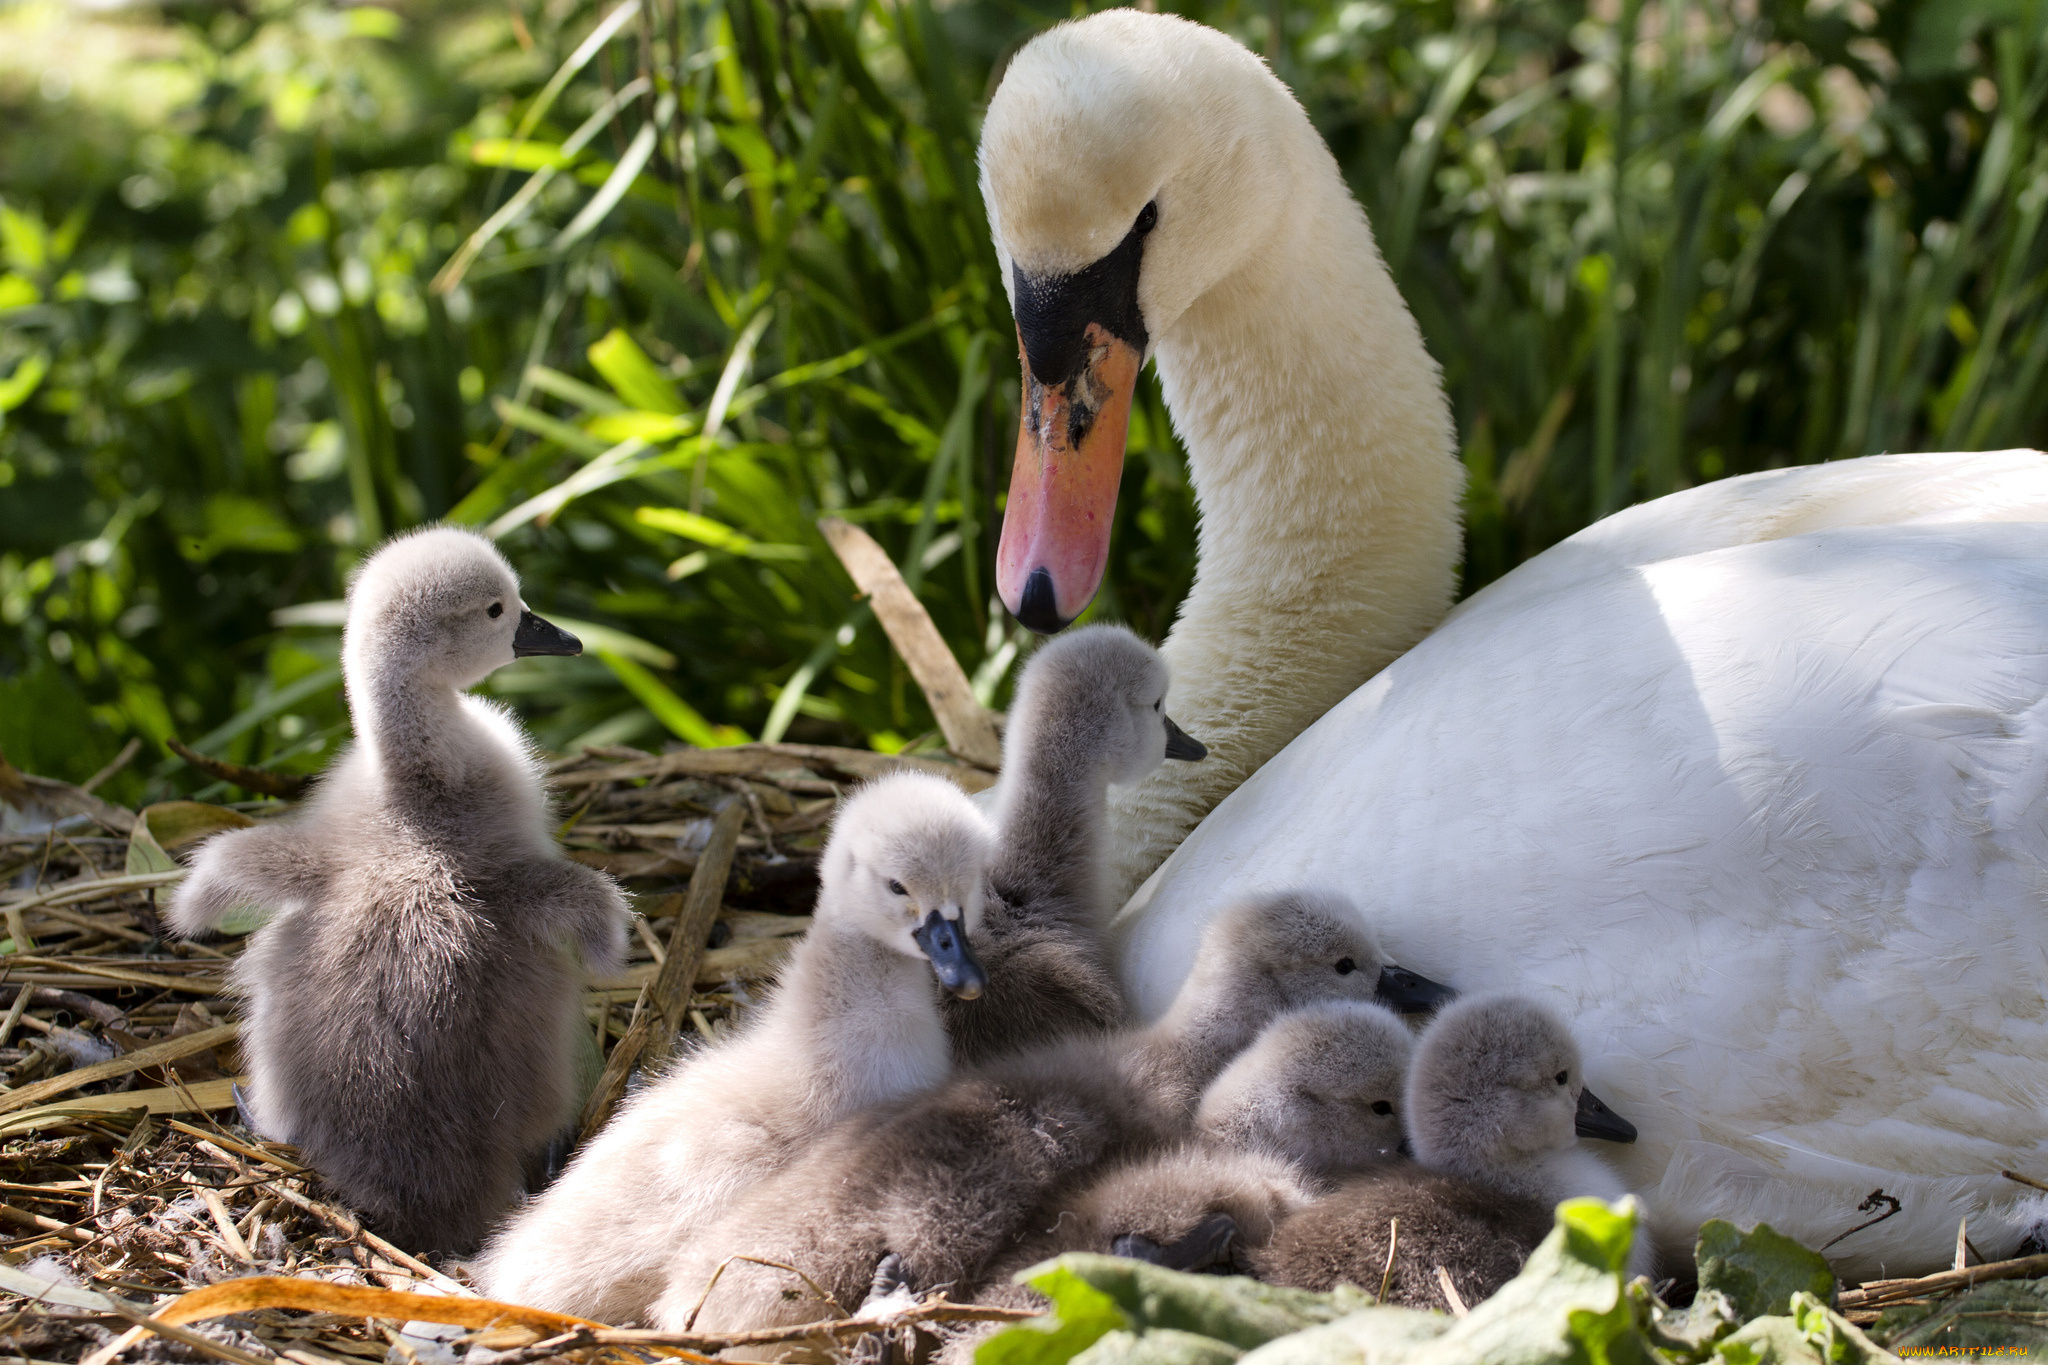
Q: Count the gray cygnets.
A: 6